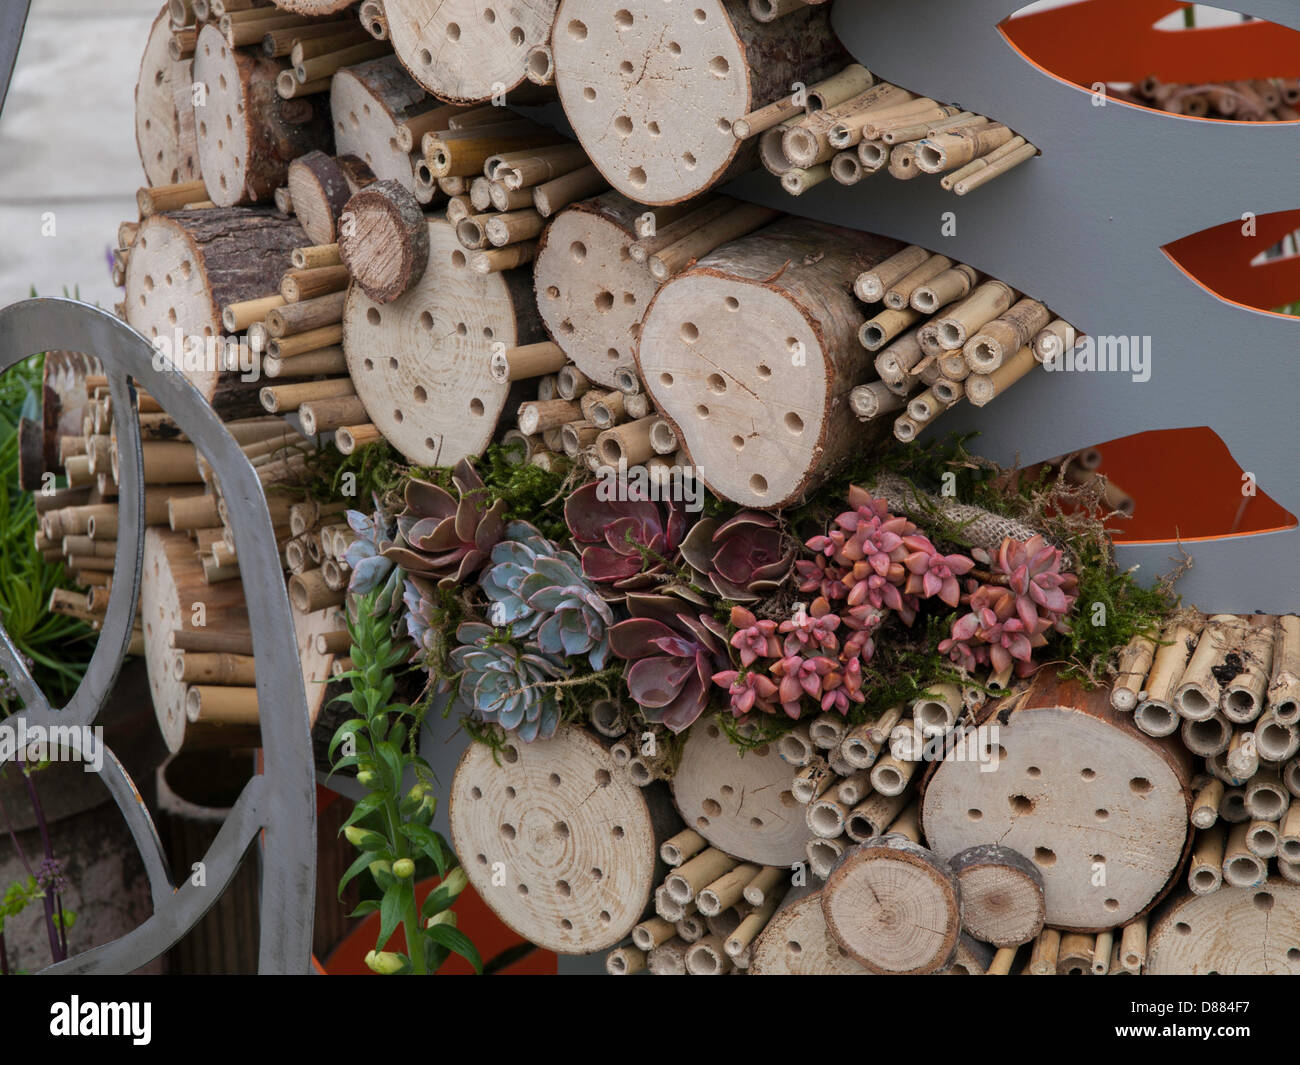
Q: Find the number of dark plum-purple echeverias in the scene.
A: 4